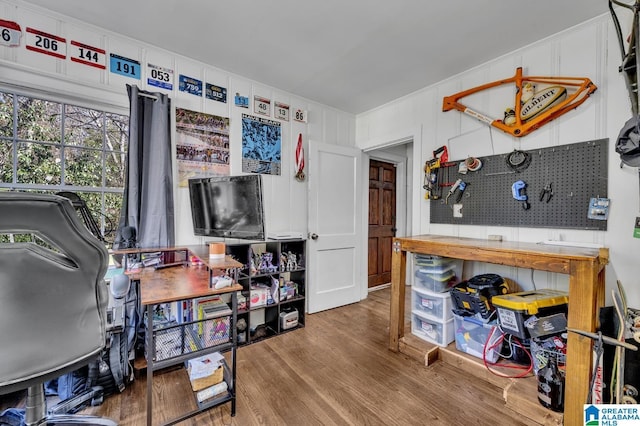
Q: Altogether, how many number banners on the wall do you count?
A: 11